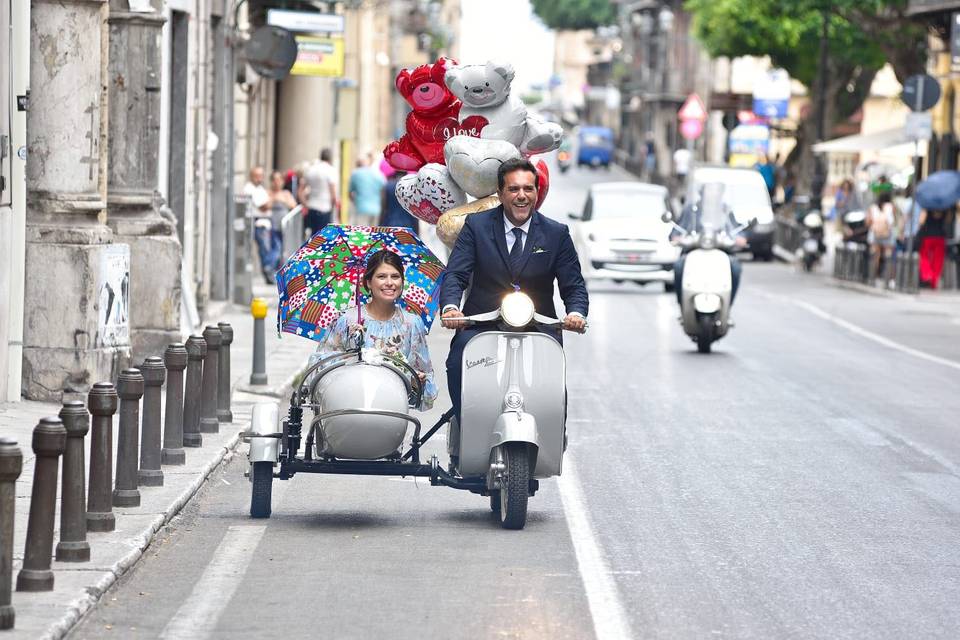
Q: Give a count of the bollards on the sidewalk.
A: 11